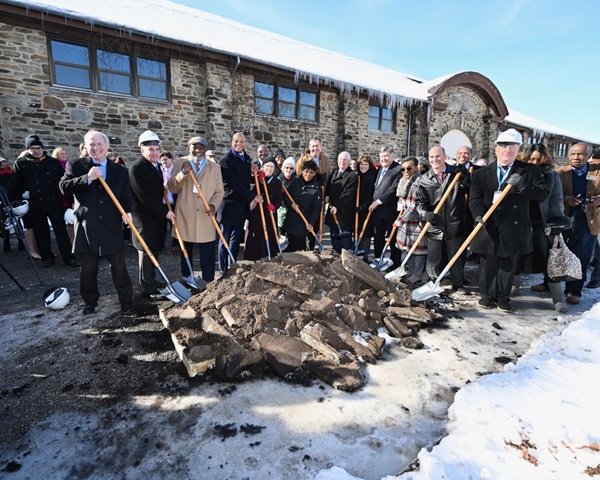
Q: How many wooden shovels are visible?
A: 14